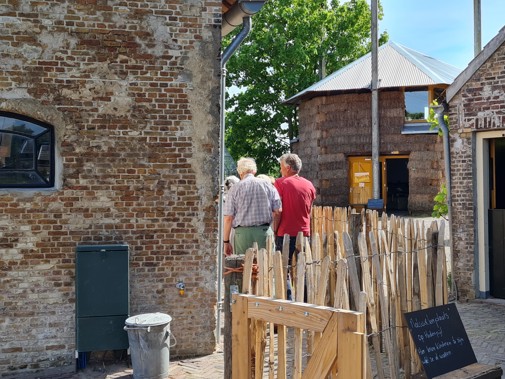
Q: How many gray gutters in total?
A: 2